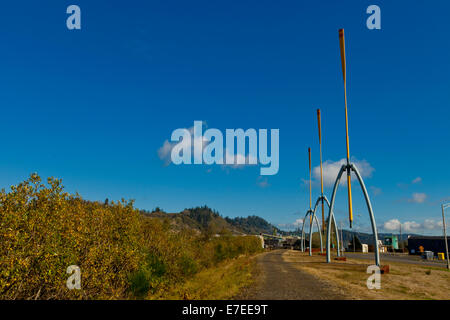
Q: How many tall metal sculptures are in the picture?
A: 3